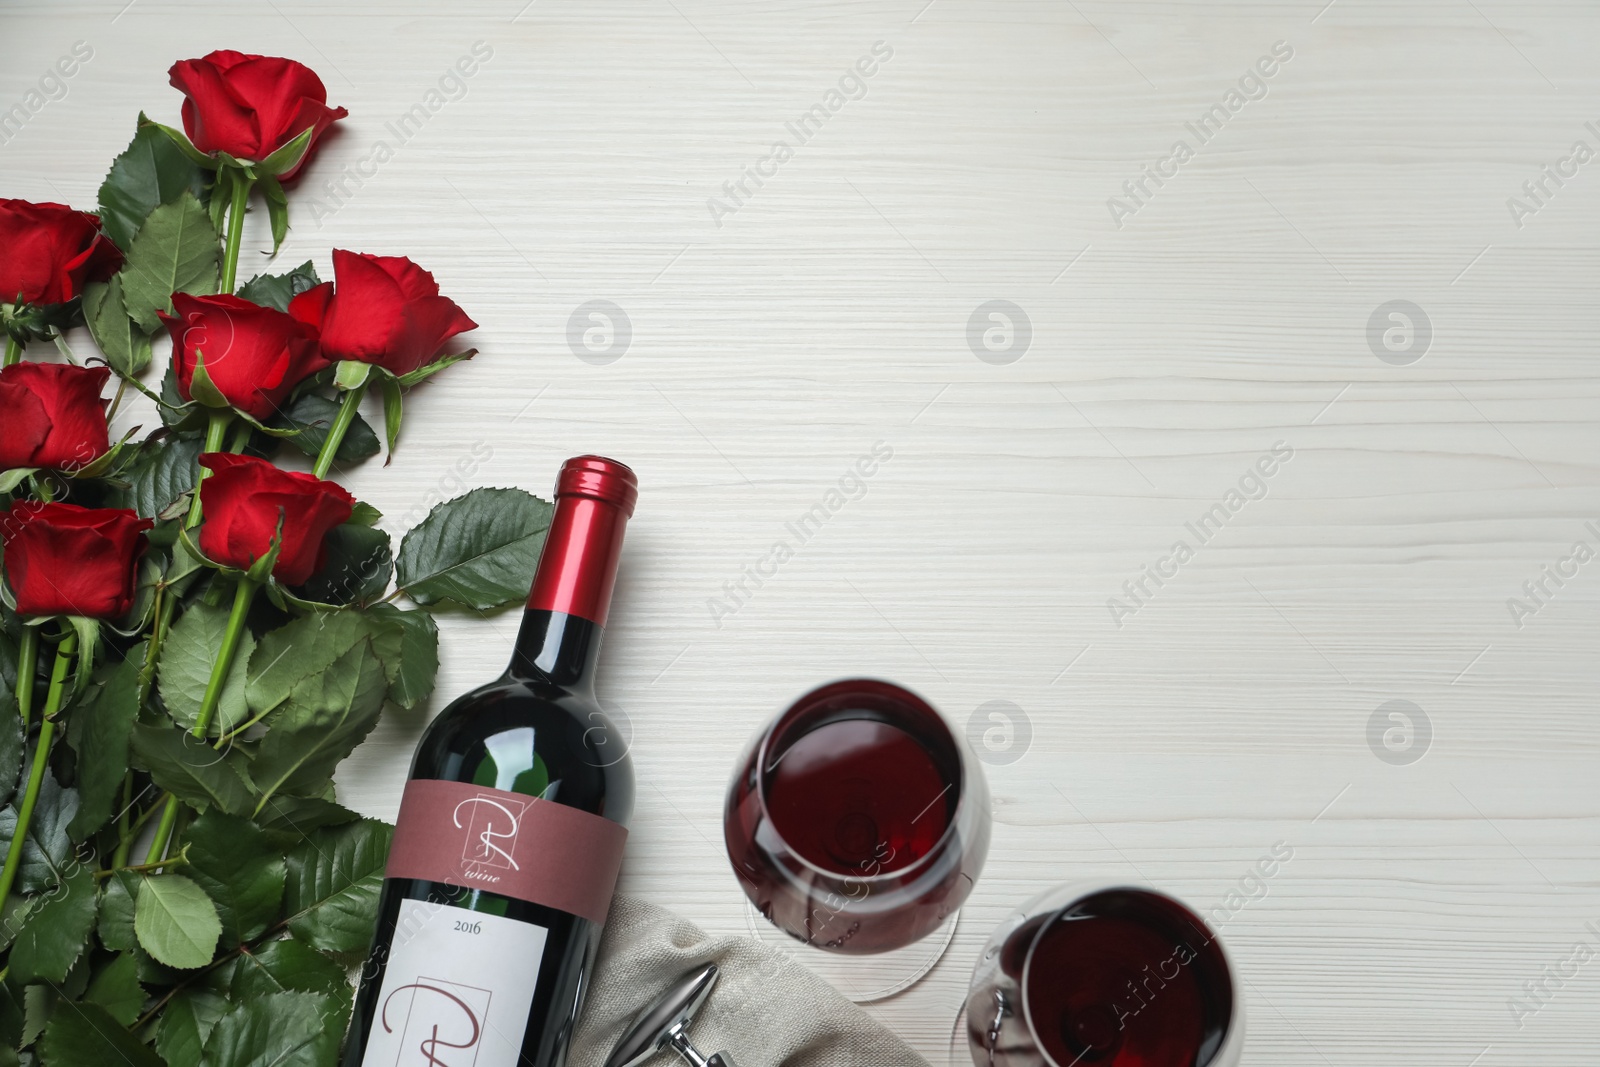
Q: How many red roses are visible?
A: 7